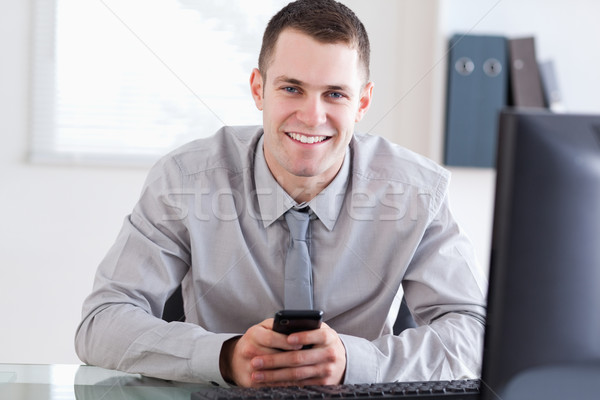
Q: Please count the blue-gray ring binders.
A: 2